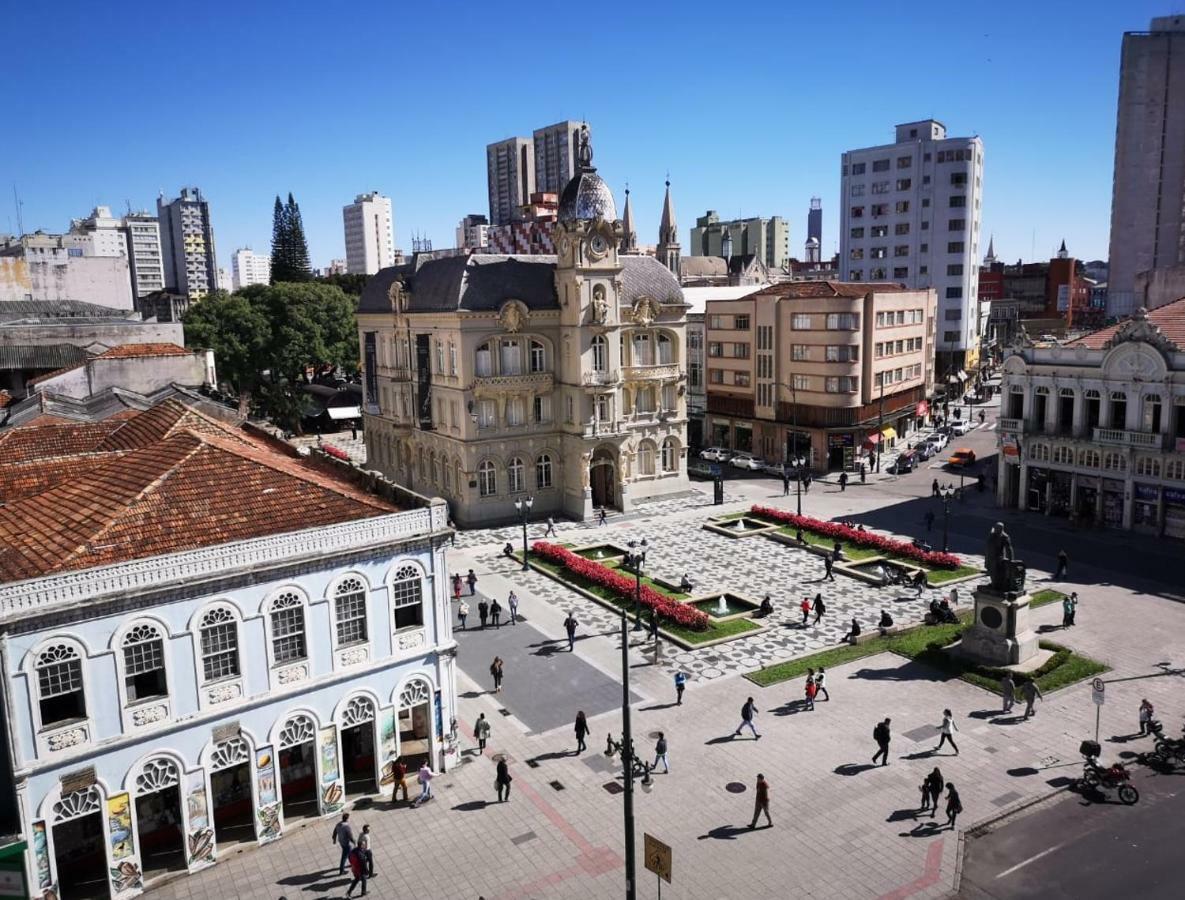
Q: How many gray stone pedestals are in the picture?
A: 1